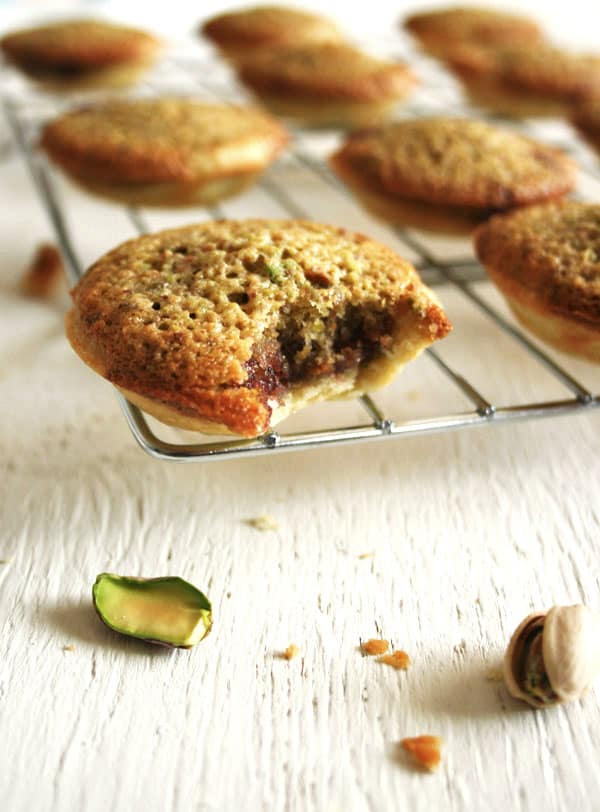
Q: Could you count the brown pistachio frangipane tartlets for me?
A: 10